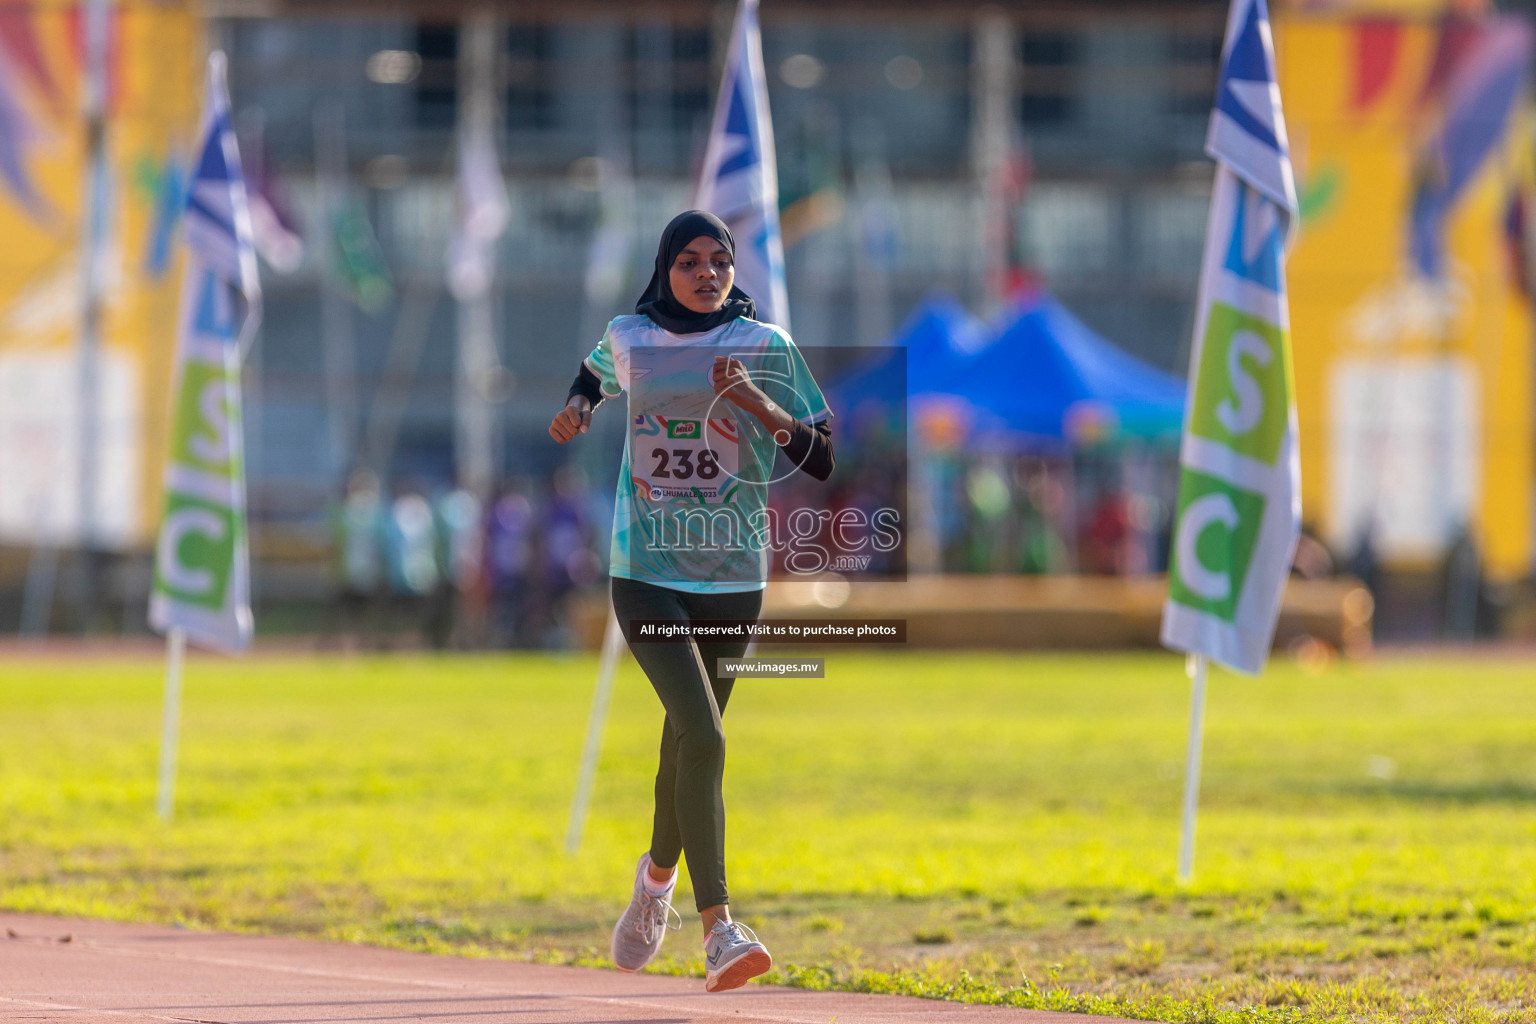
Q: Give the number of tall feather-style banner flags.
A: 3